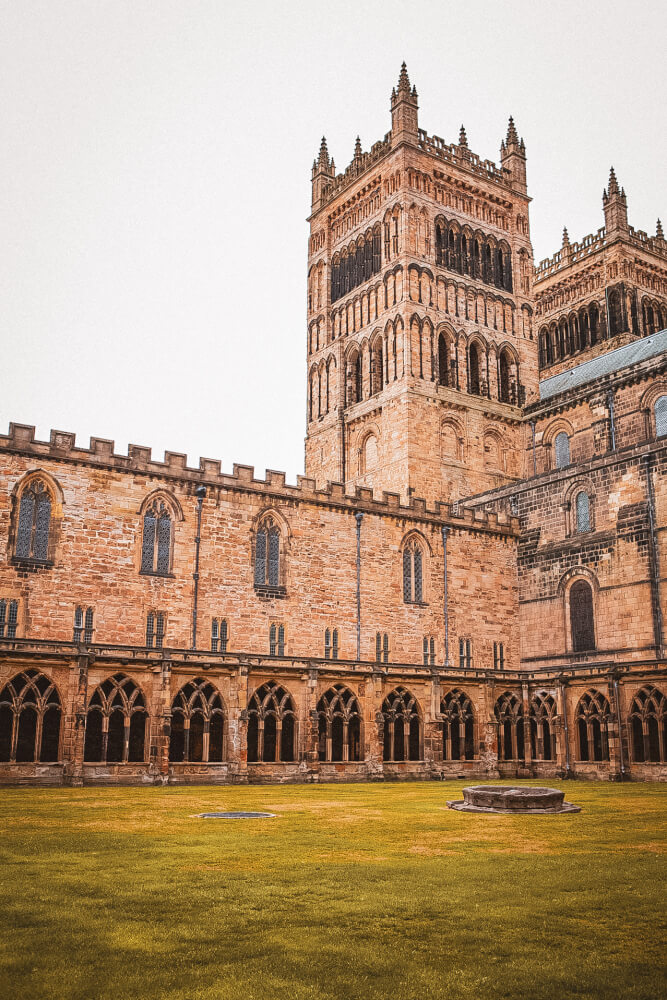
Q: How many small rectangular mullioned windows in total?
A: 10